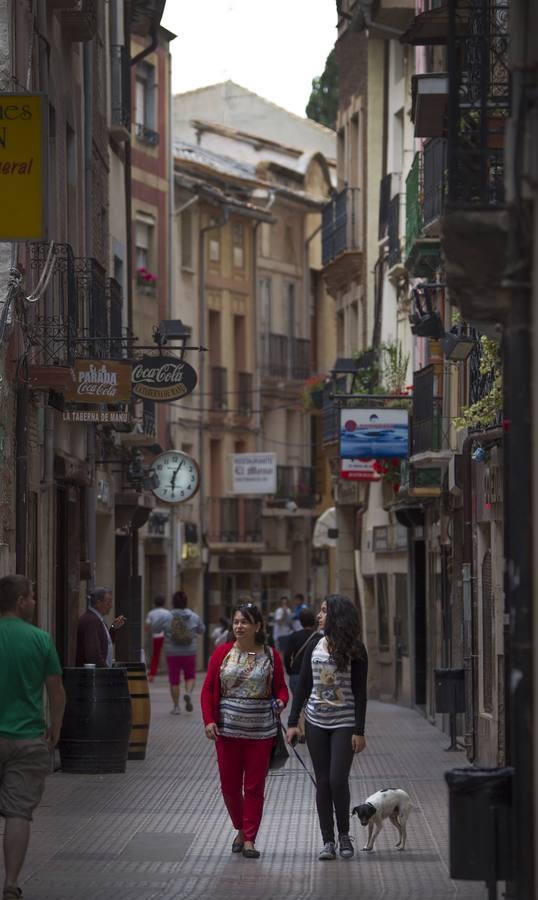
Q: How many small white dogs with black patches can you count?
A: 1